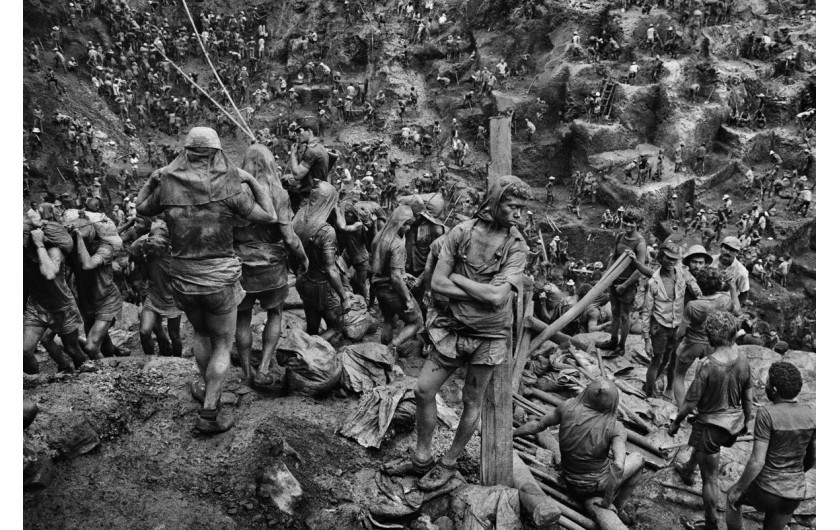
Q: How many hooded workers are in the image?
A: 6